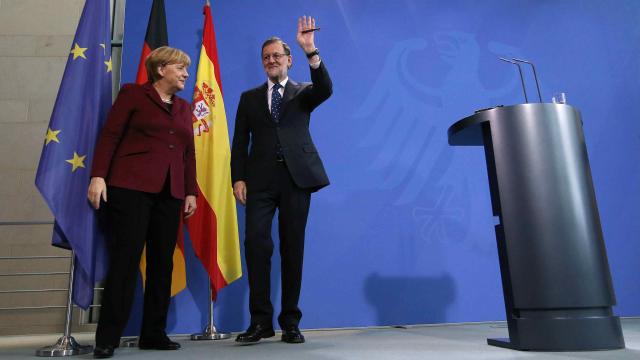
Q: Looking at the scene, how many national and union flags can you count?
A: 3